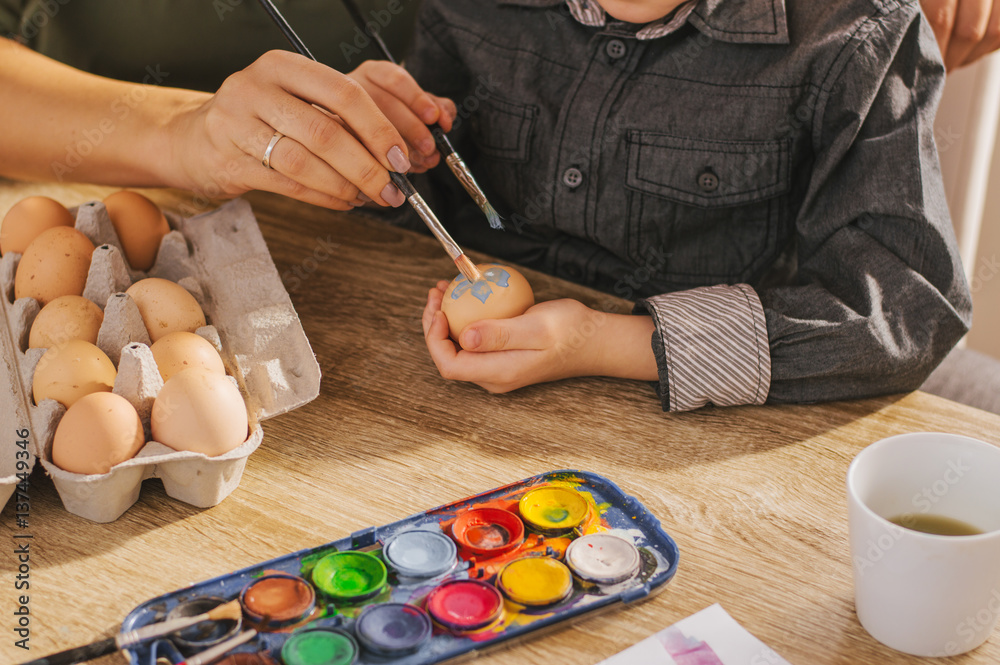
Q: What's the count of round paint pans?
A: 12